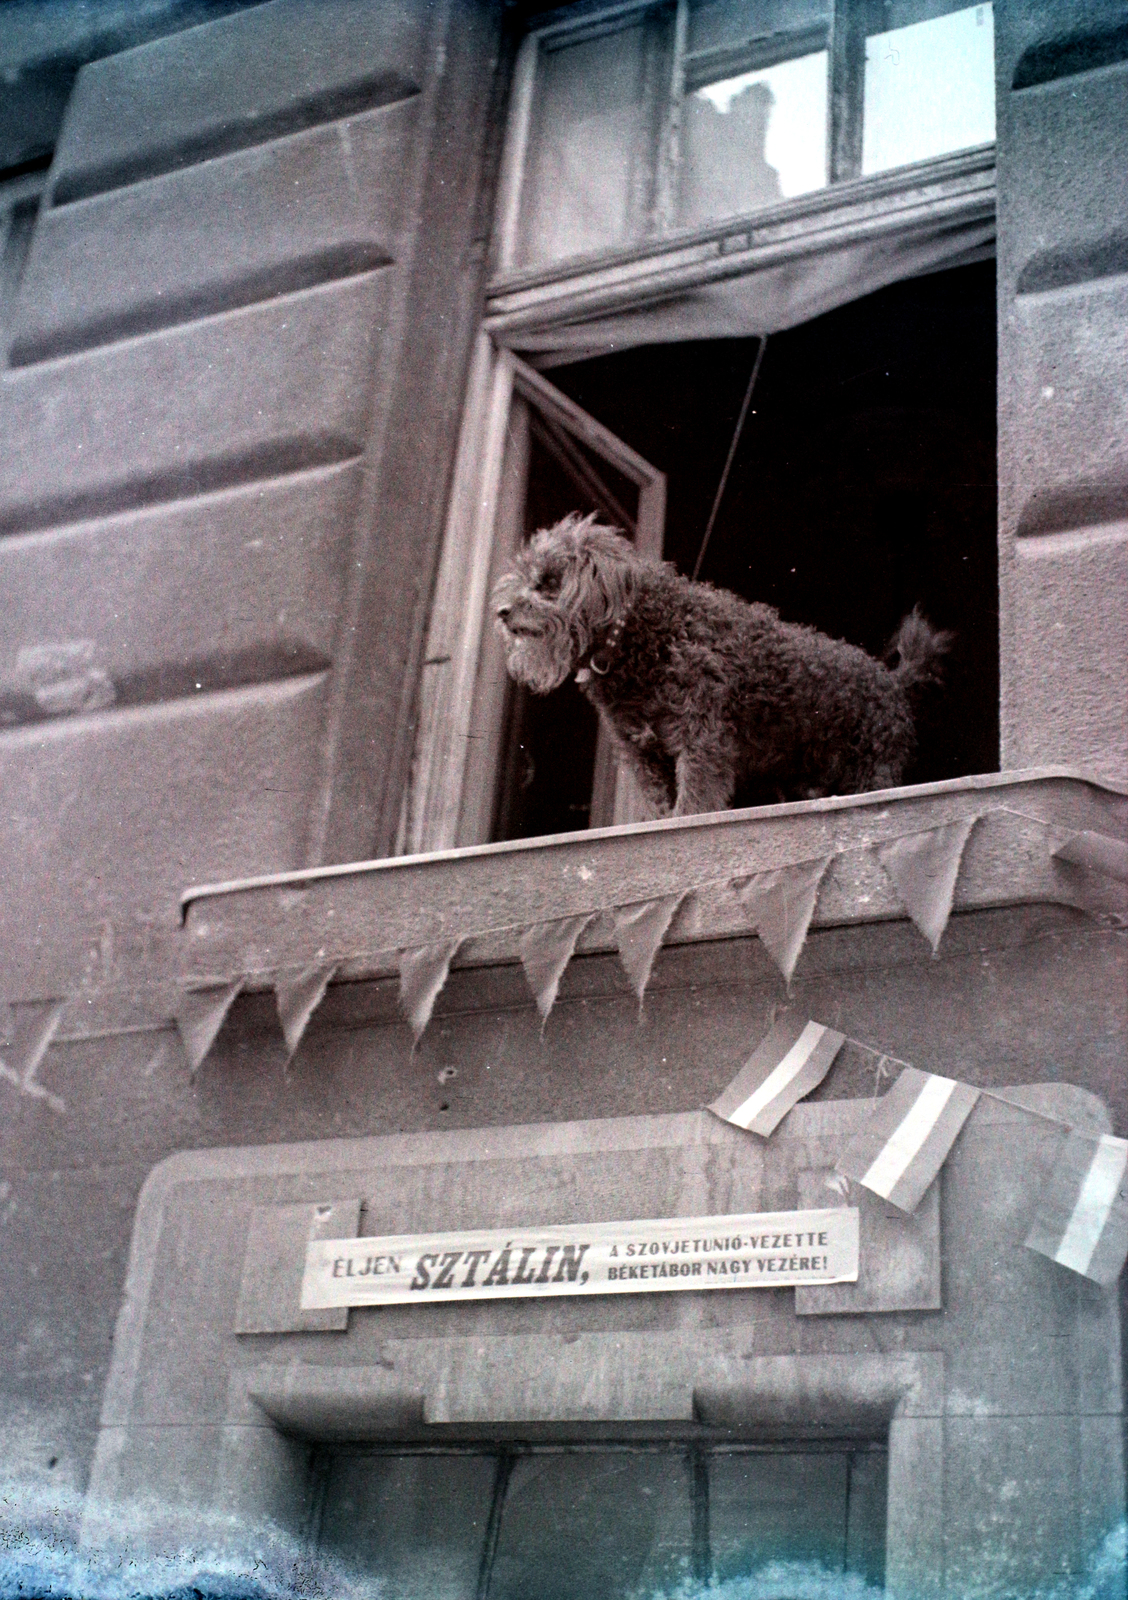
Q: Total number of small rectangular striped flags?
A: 3